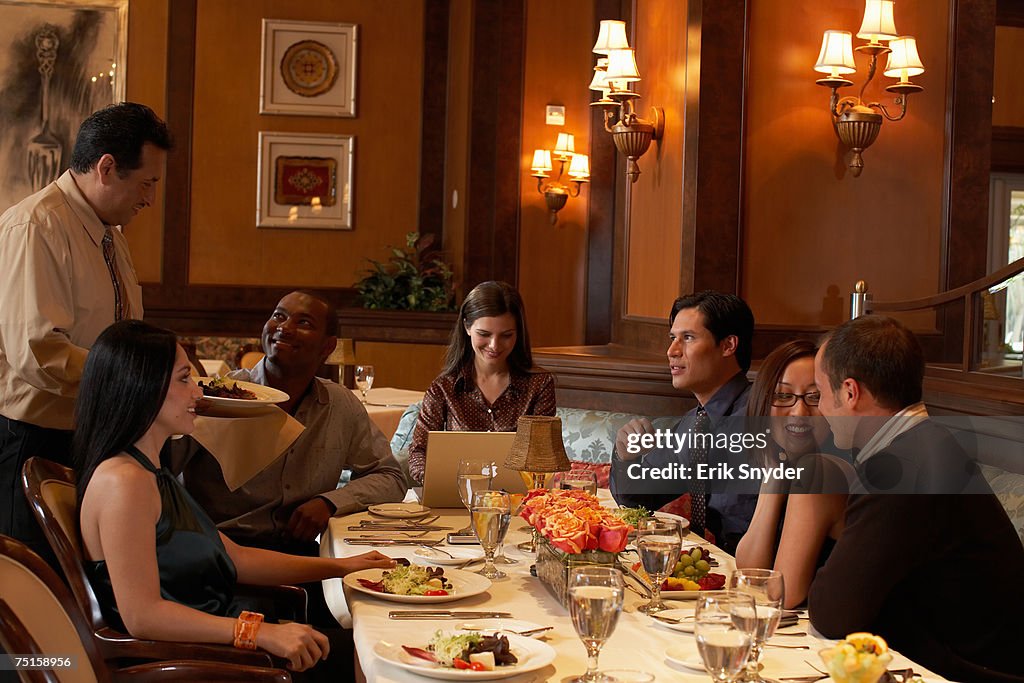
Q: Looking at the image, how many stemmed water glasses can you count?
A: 8